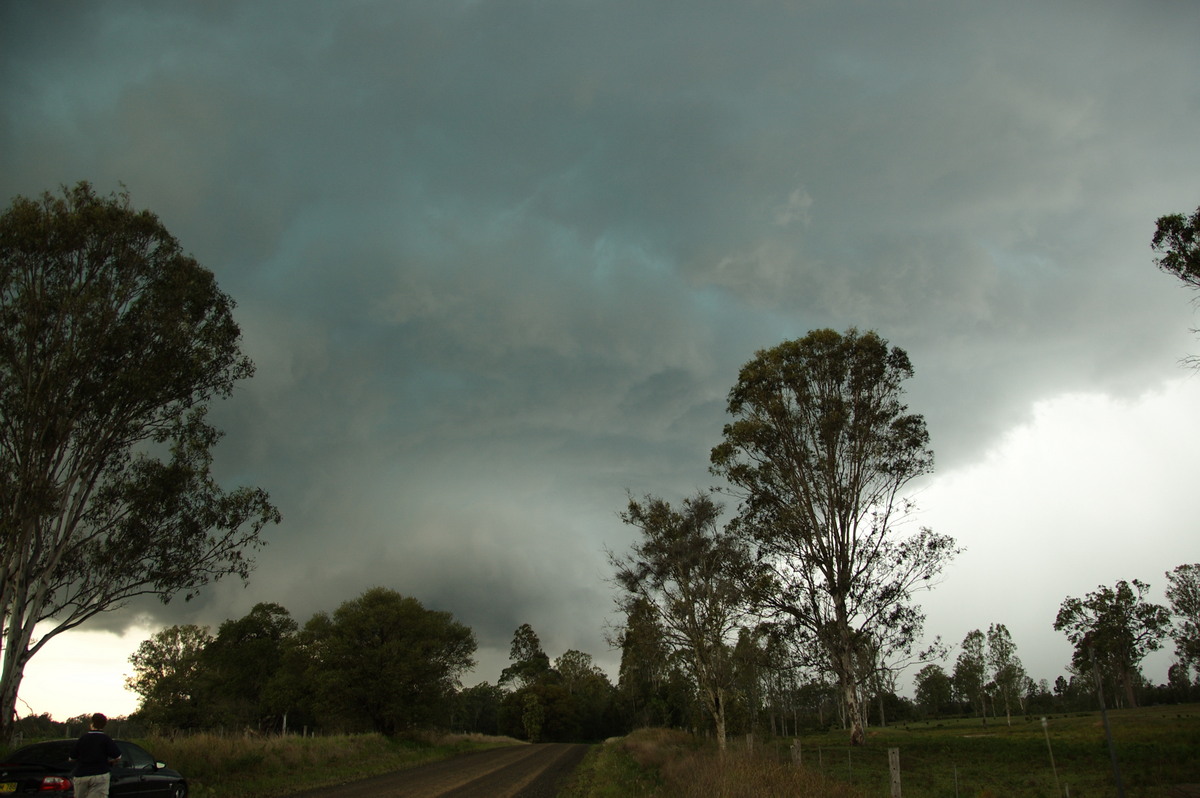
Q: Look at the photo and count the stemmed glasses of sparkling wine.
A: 0